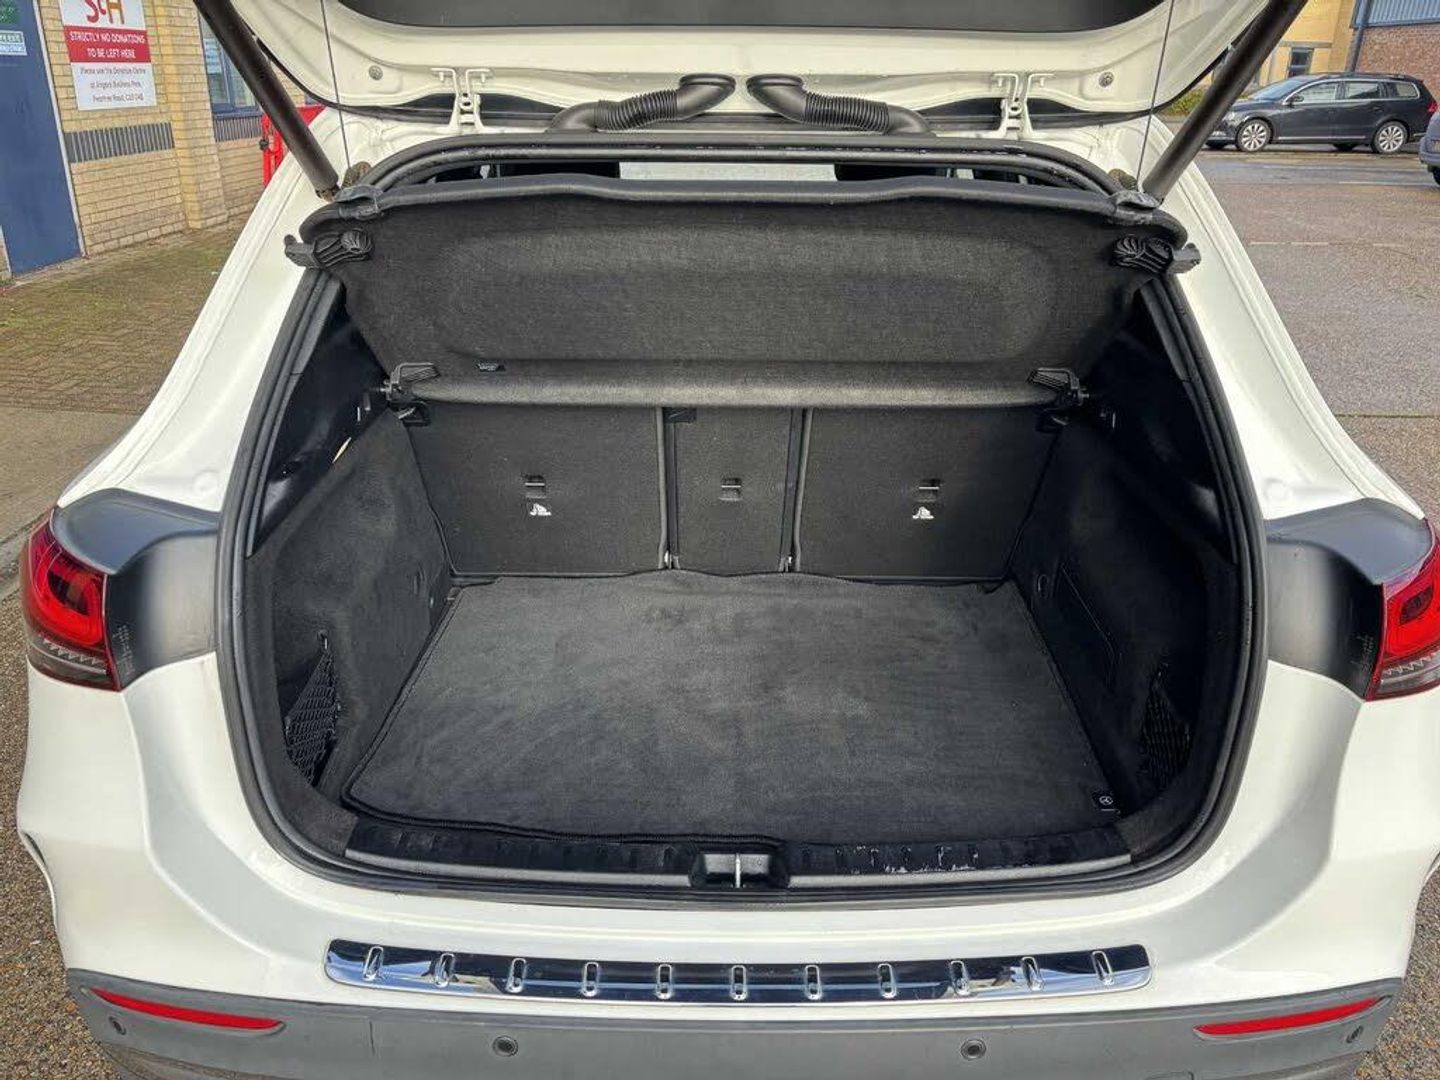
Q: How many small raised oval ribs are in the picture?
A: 11